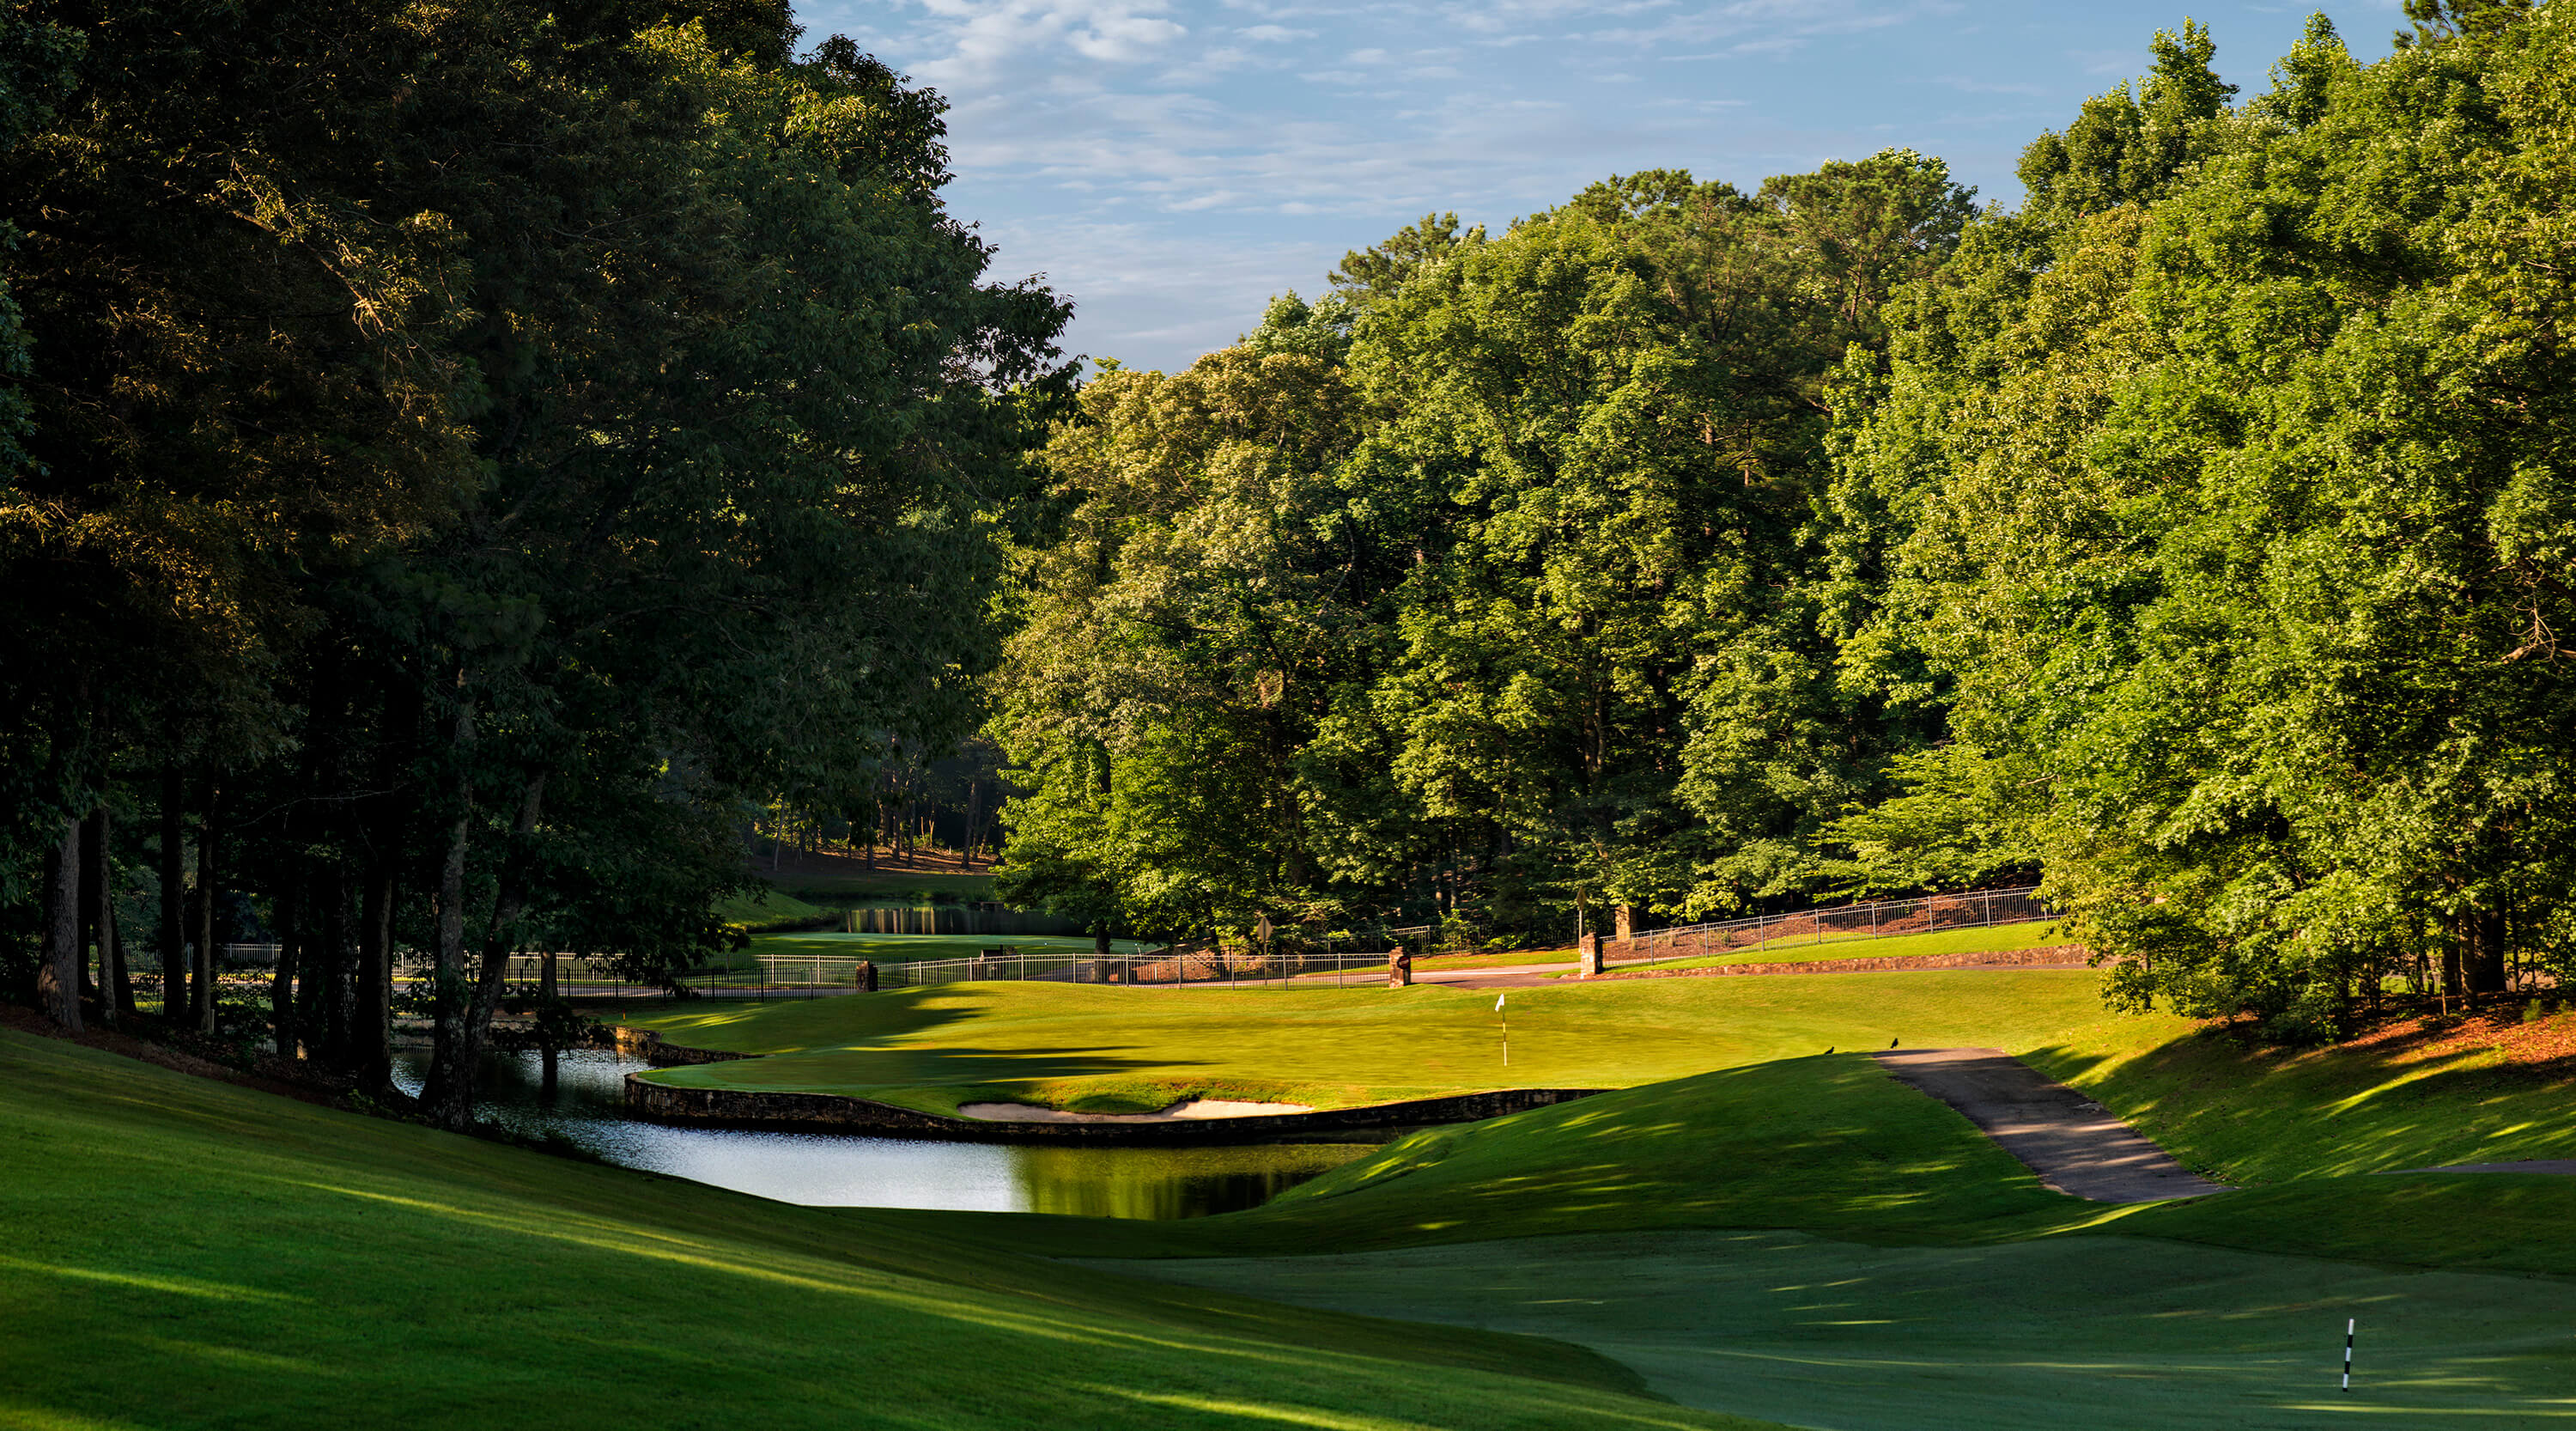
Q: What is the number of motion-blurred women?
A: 0